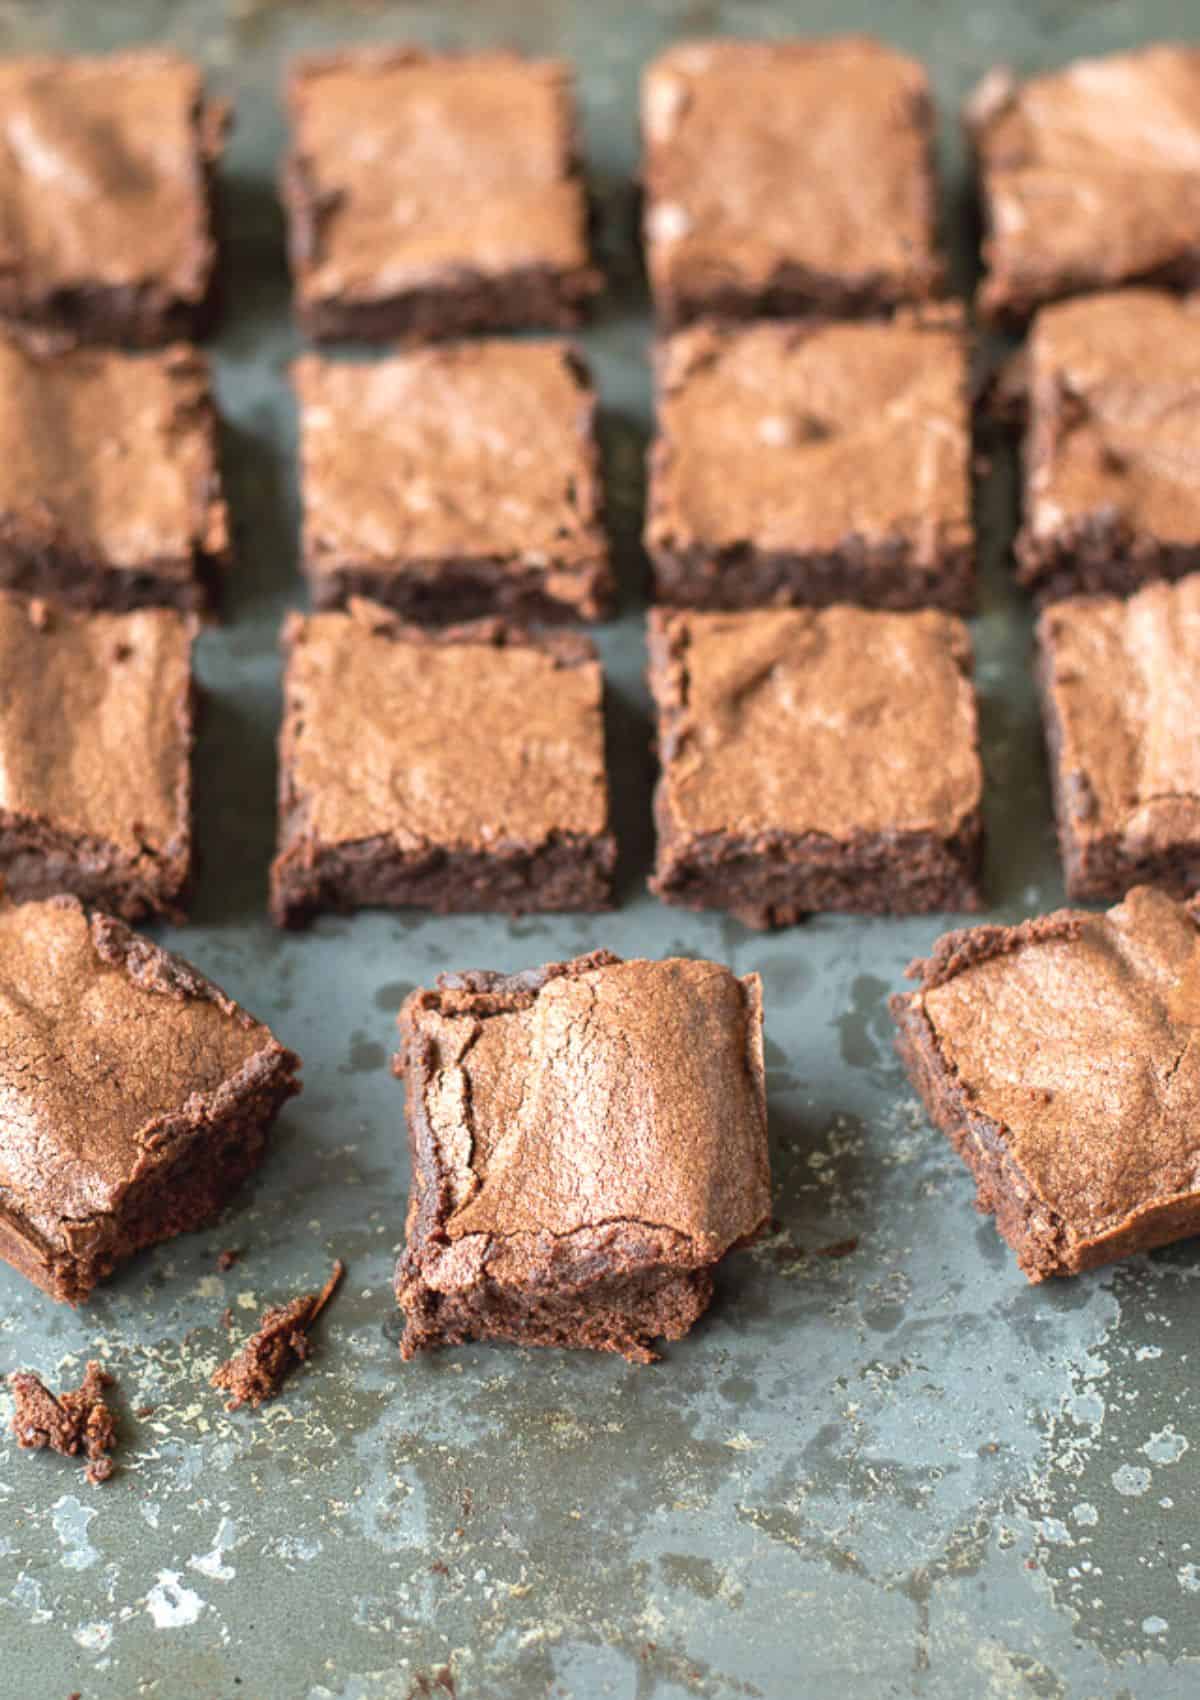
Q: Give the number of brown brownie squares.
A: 15